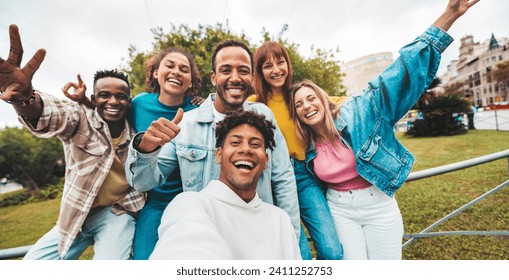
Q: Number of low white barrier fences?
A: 1